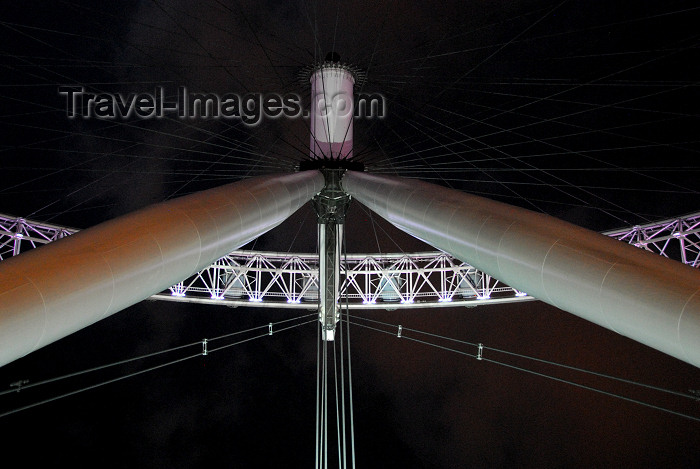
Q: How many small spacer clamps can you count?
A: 4